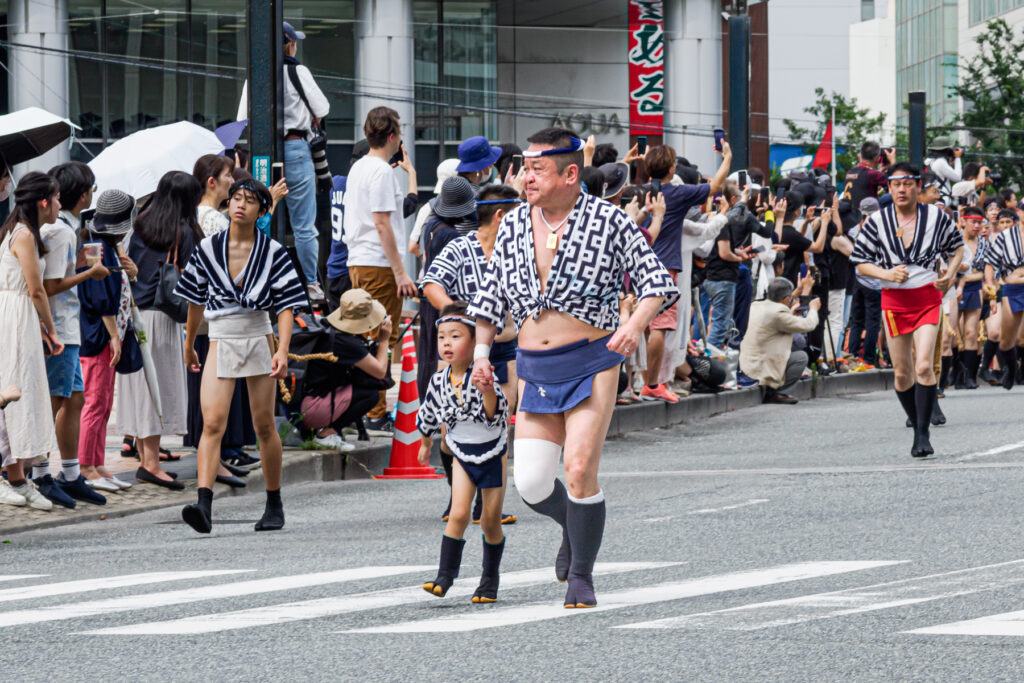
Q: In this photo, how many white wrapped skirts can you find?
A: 1